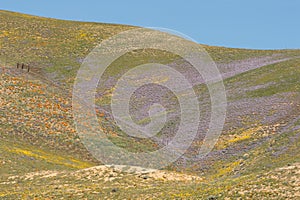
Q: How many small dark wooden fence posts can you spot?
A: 3